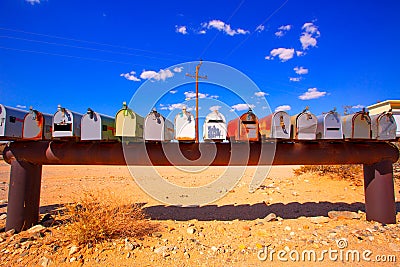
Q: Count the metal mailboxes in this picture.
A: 14